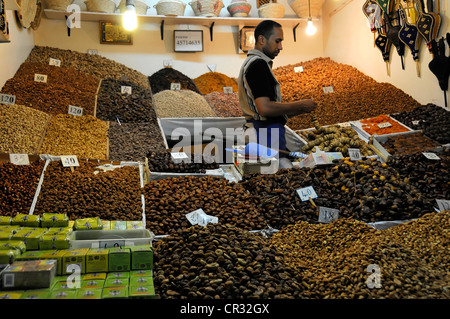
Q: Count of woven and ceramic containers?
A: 8